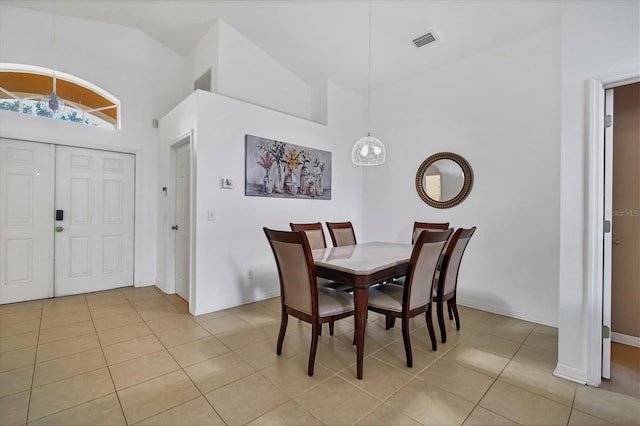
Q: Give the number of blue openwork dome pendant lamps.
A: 0